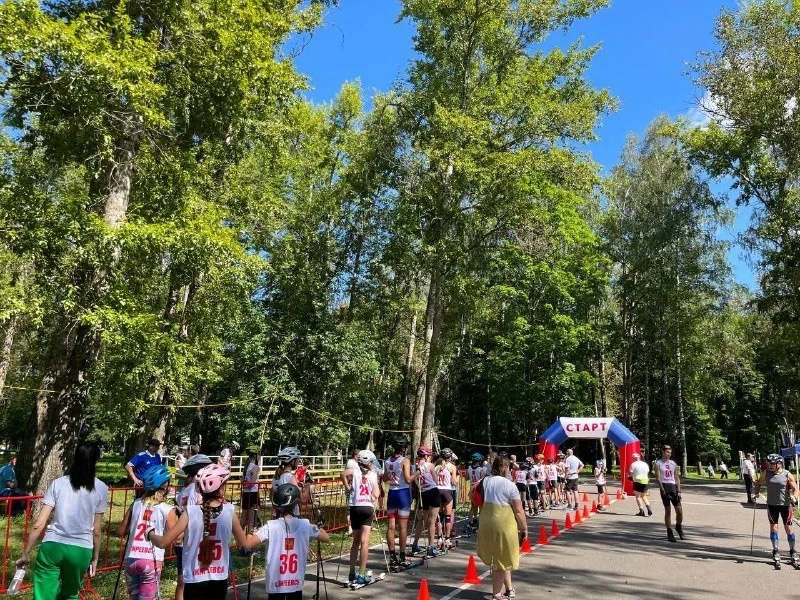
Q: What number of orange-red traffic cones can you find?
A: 12